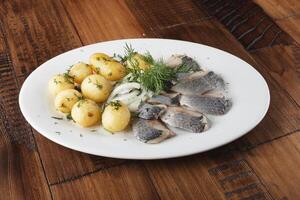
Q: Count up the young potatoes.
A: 9